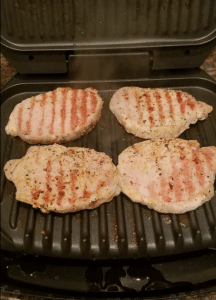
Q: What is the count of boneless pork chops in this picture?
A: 4